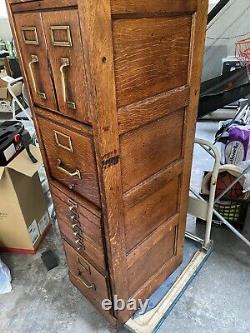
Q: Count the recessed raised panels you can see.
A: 4